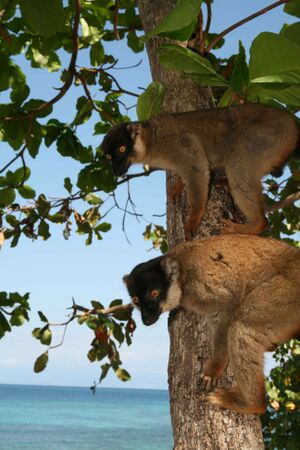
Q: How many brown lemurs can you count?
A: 2